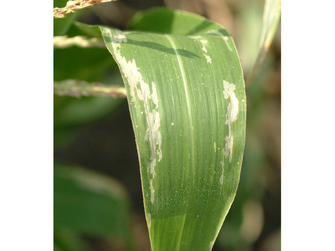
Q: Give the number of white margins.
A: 2